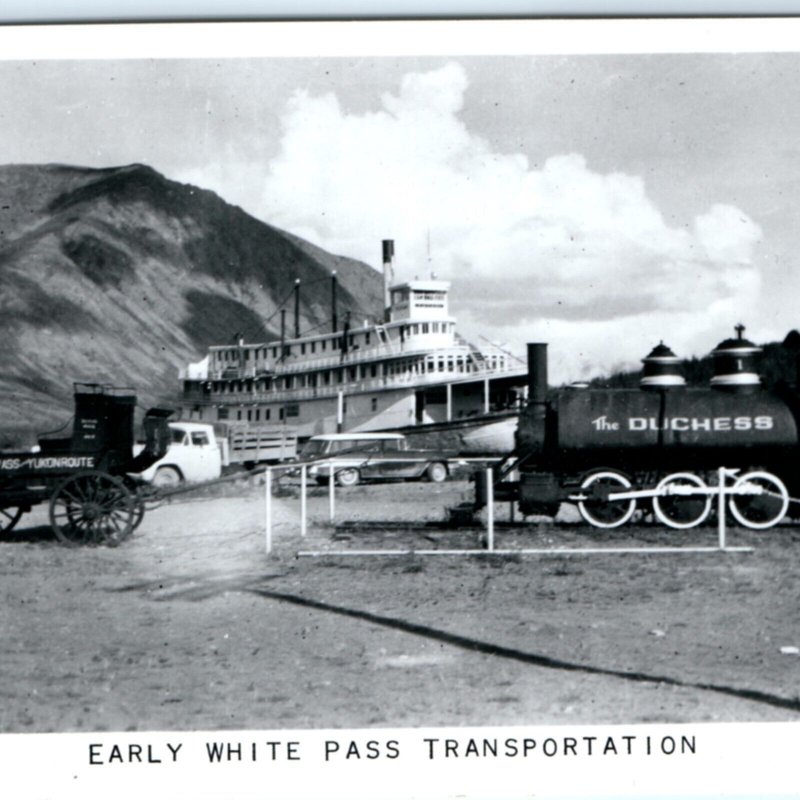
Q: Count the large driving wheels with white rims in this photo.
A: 3